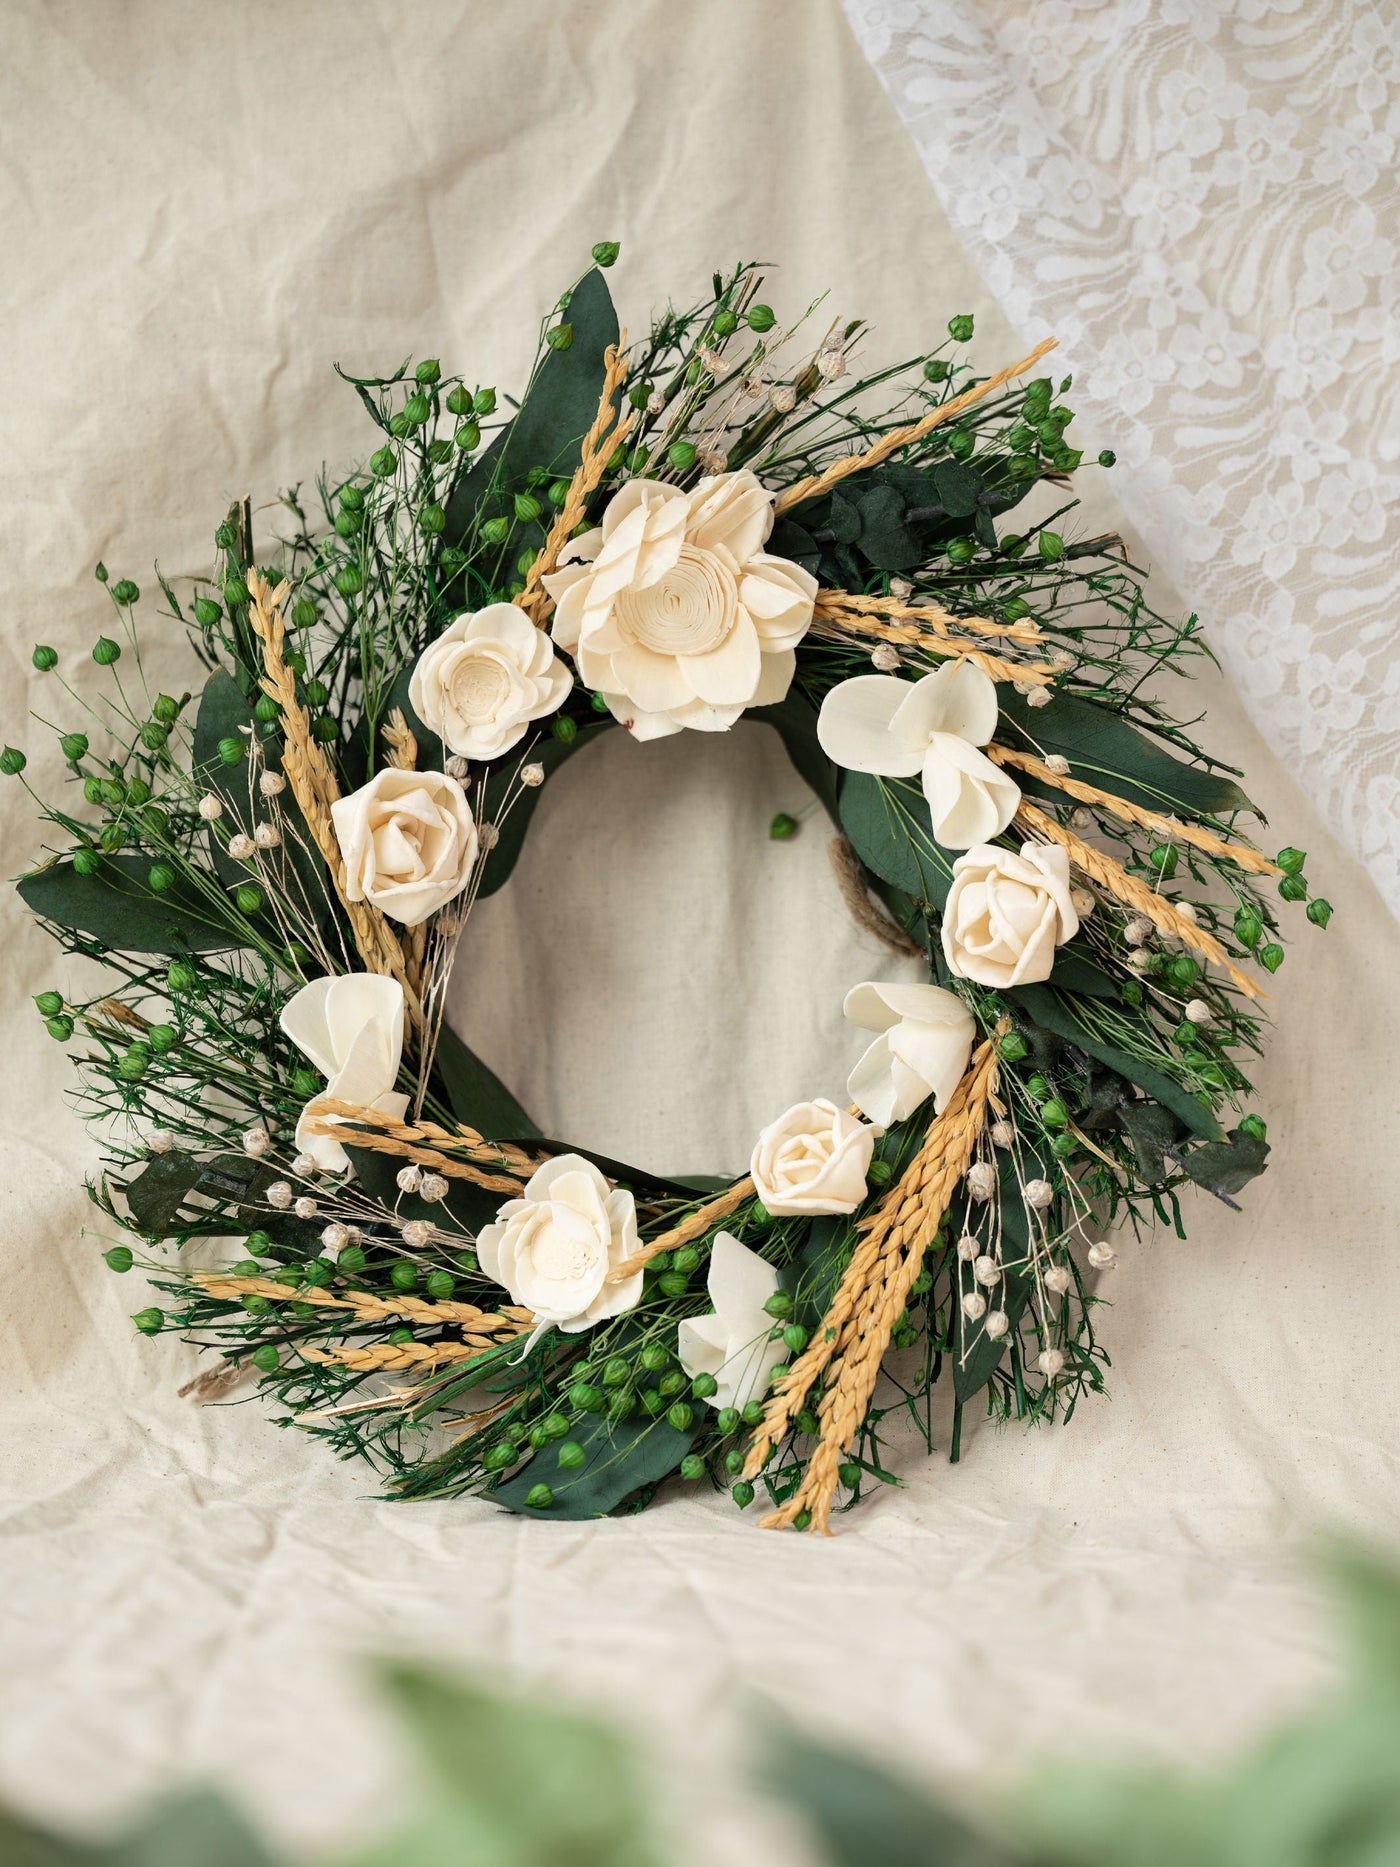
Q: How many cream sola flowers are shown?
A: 10